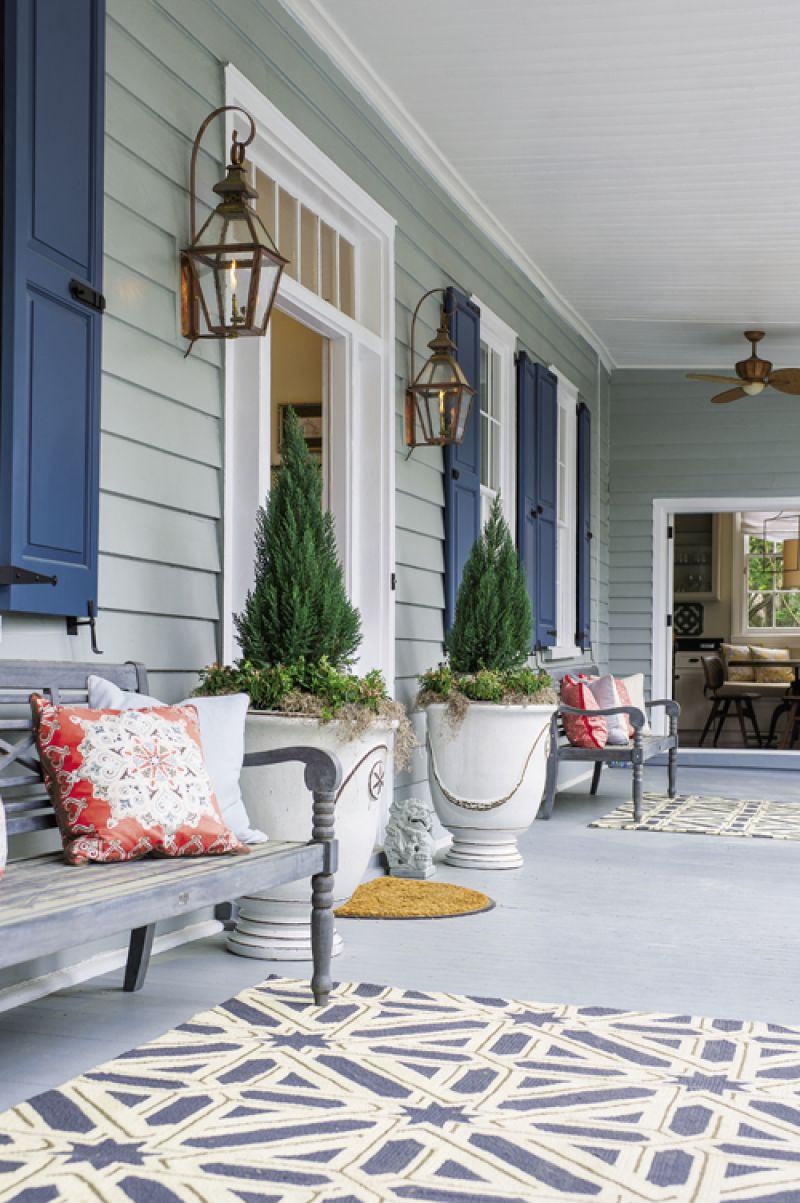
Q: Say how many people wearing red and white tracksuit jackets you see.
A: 0